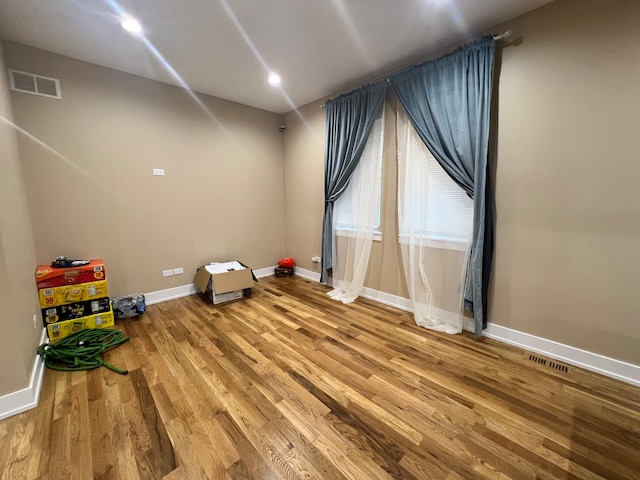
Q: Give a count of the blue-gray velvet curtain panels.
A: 2